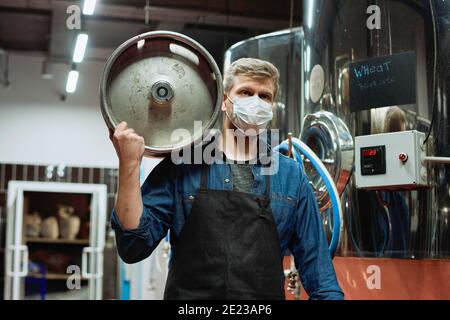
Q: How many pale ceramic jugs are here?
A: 3